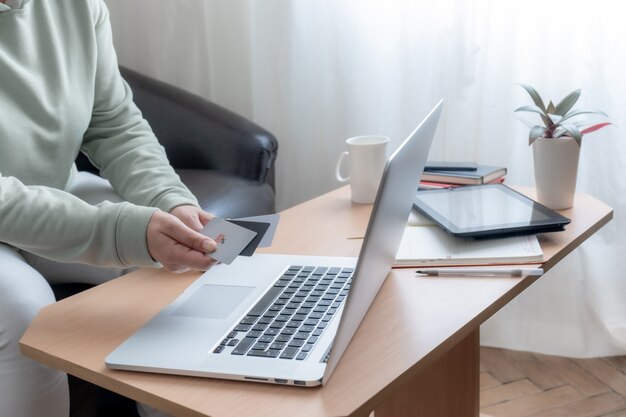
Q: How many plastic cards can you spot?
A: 3